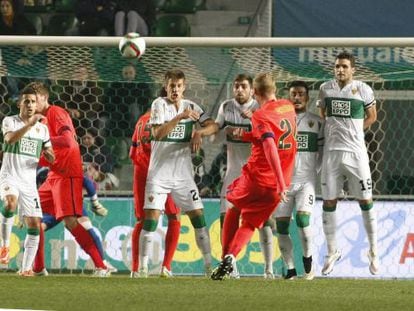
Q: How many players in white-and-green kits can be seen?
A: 5